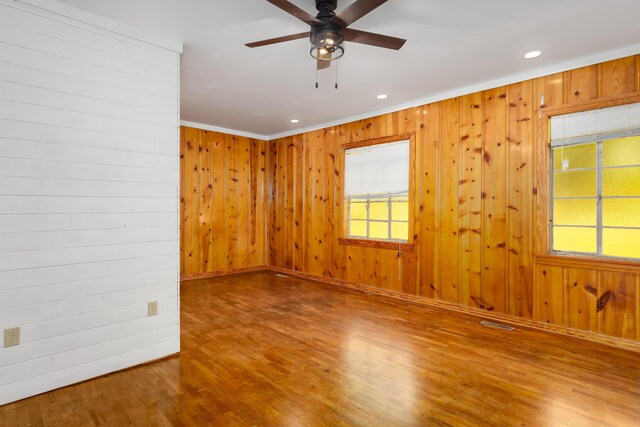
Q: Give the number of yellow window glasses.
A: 14